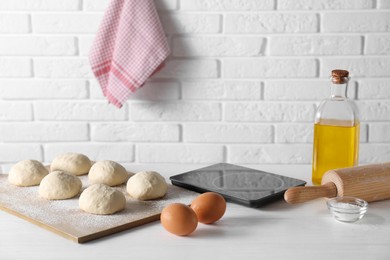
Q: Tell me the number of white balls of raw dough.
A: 6